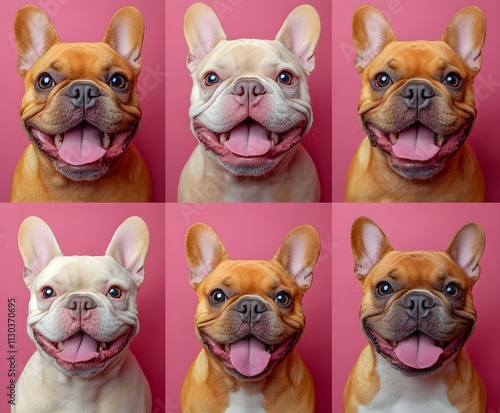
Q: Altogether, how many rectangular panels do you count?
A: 6